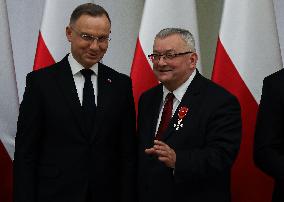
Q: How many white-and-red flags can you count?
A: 4